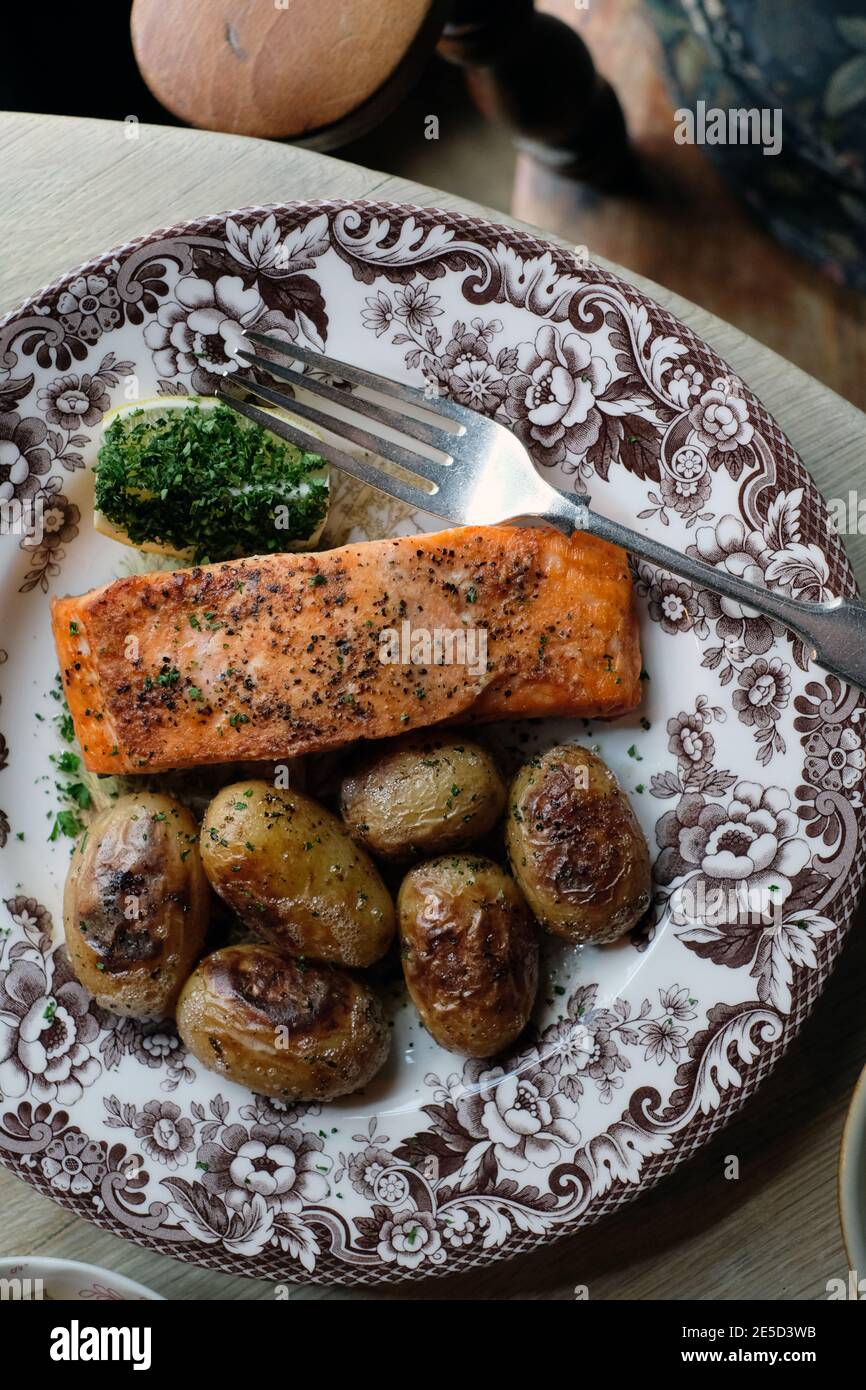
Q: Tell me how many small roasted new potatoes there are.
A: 6